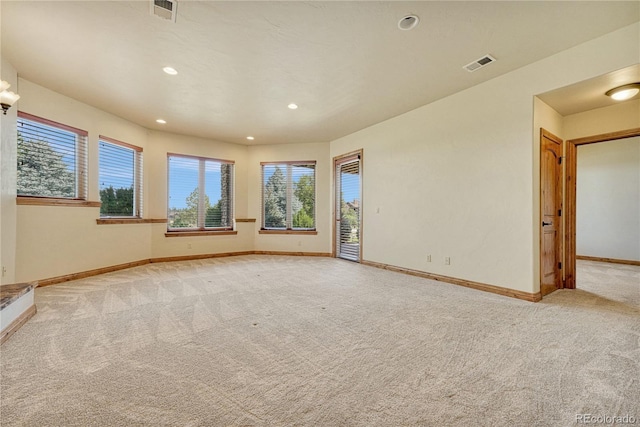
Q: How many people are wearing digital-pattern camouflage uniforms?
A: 0